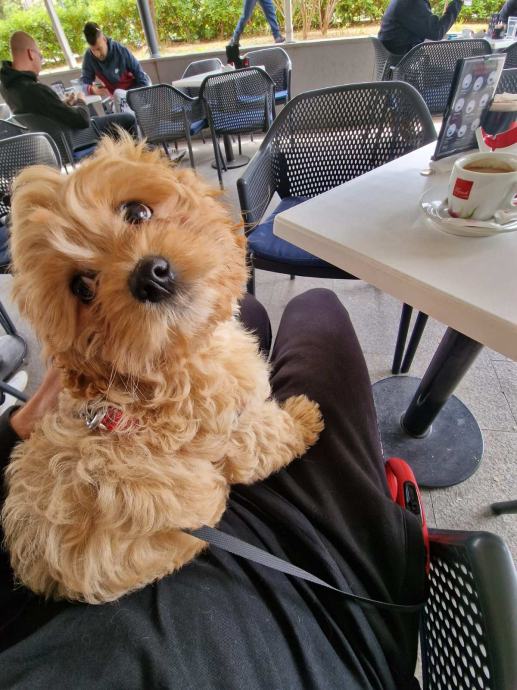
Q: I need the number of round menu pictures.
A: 9